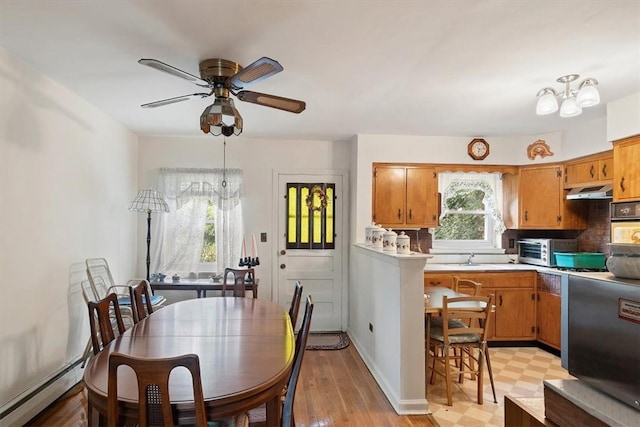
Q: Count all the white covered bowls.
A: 4